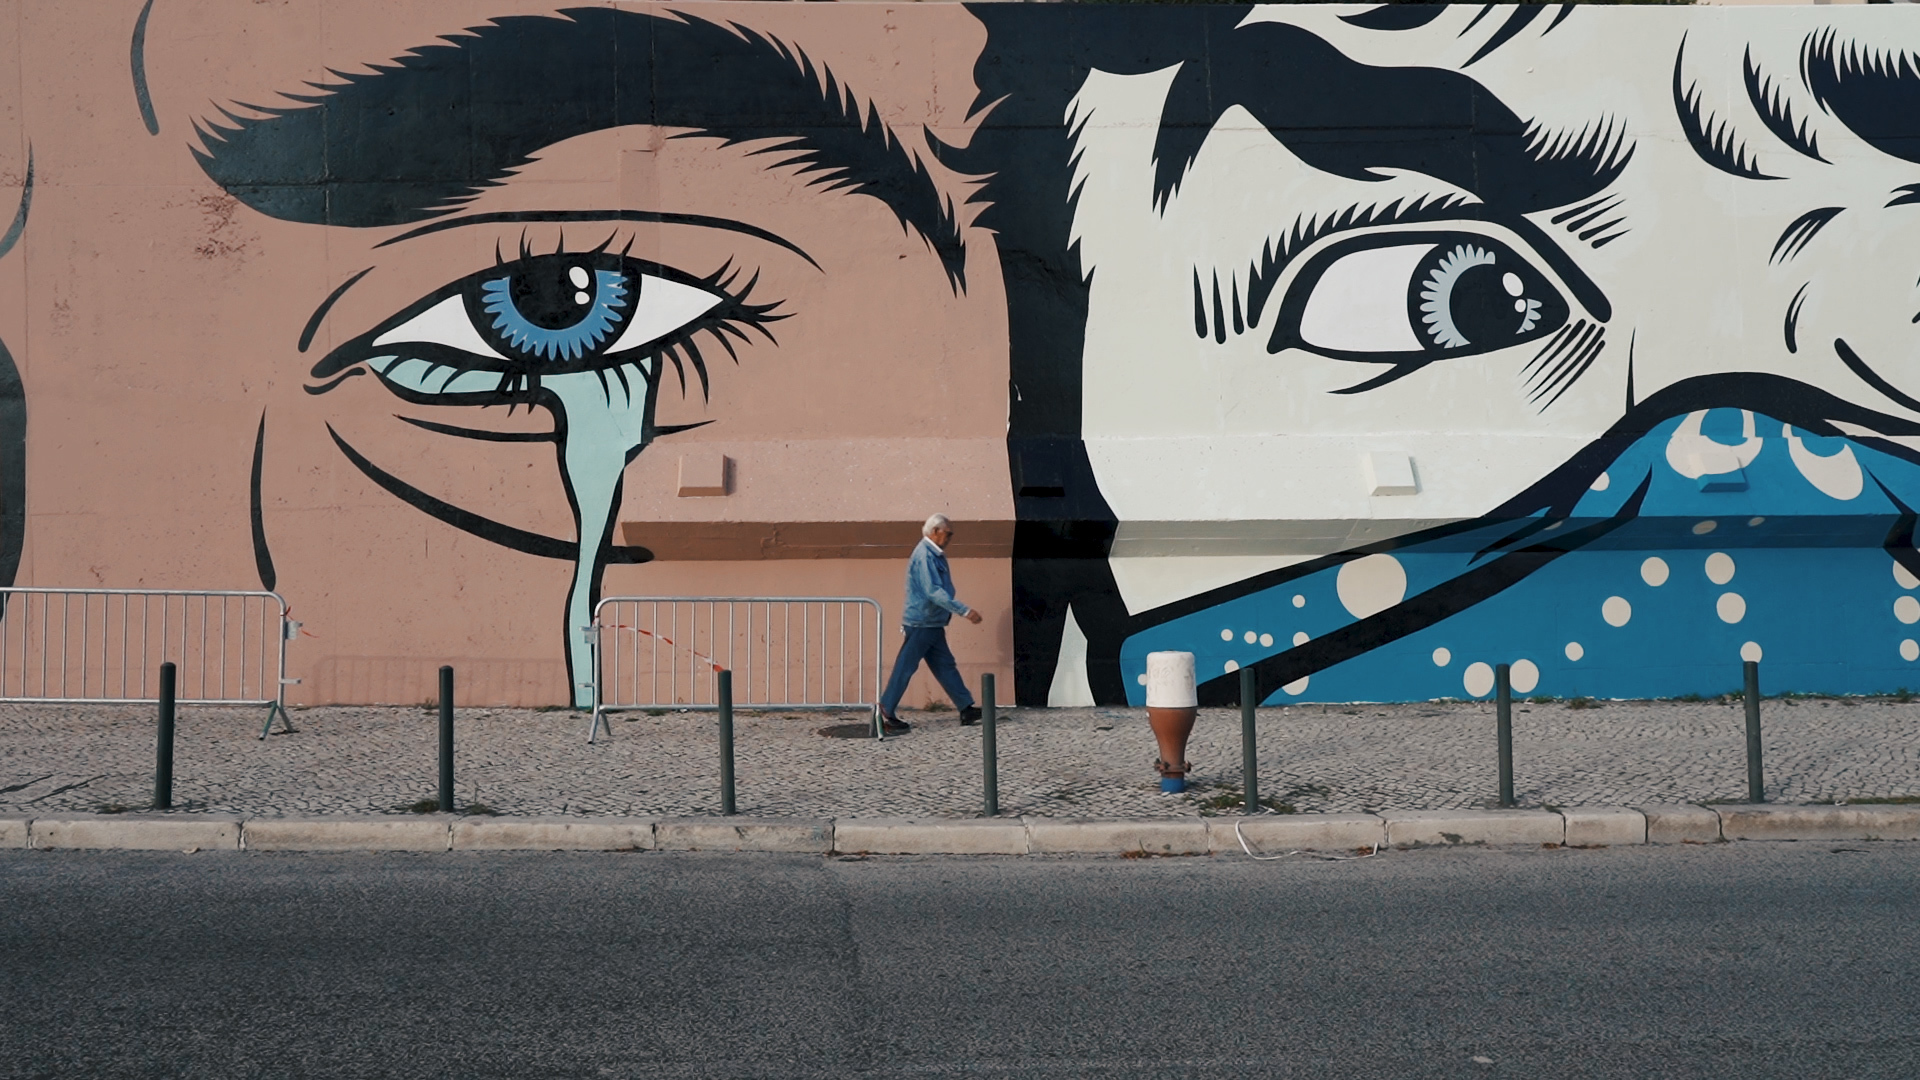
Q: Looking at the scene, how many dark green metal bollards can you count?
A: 7